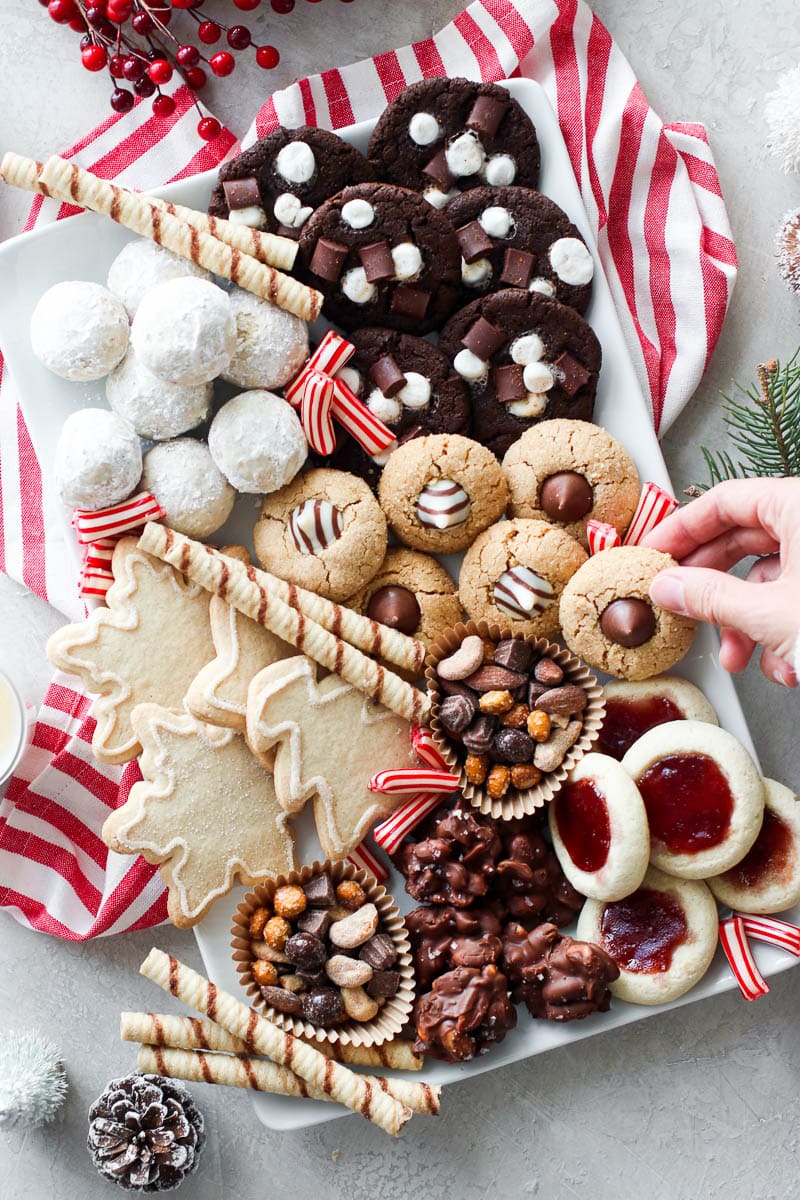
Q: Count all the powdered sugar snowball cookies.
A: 8